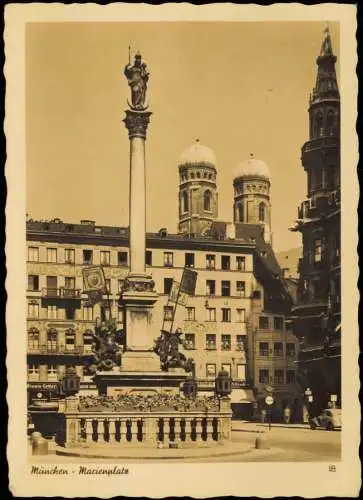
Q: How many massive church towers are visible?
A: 2